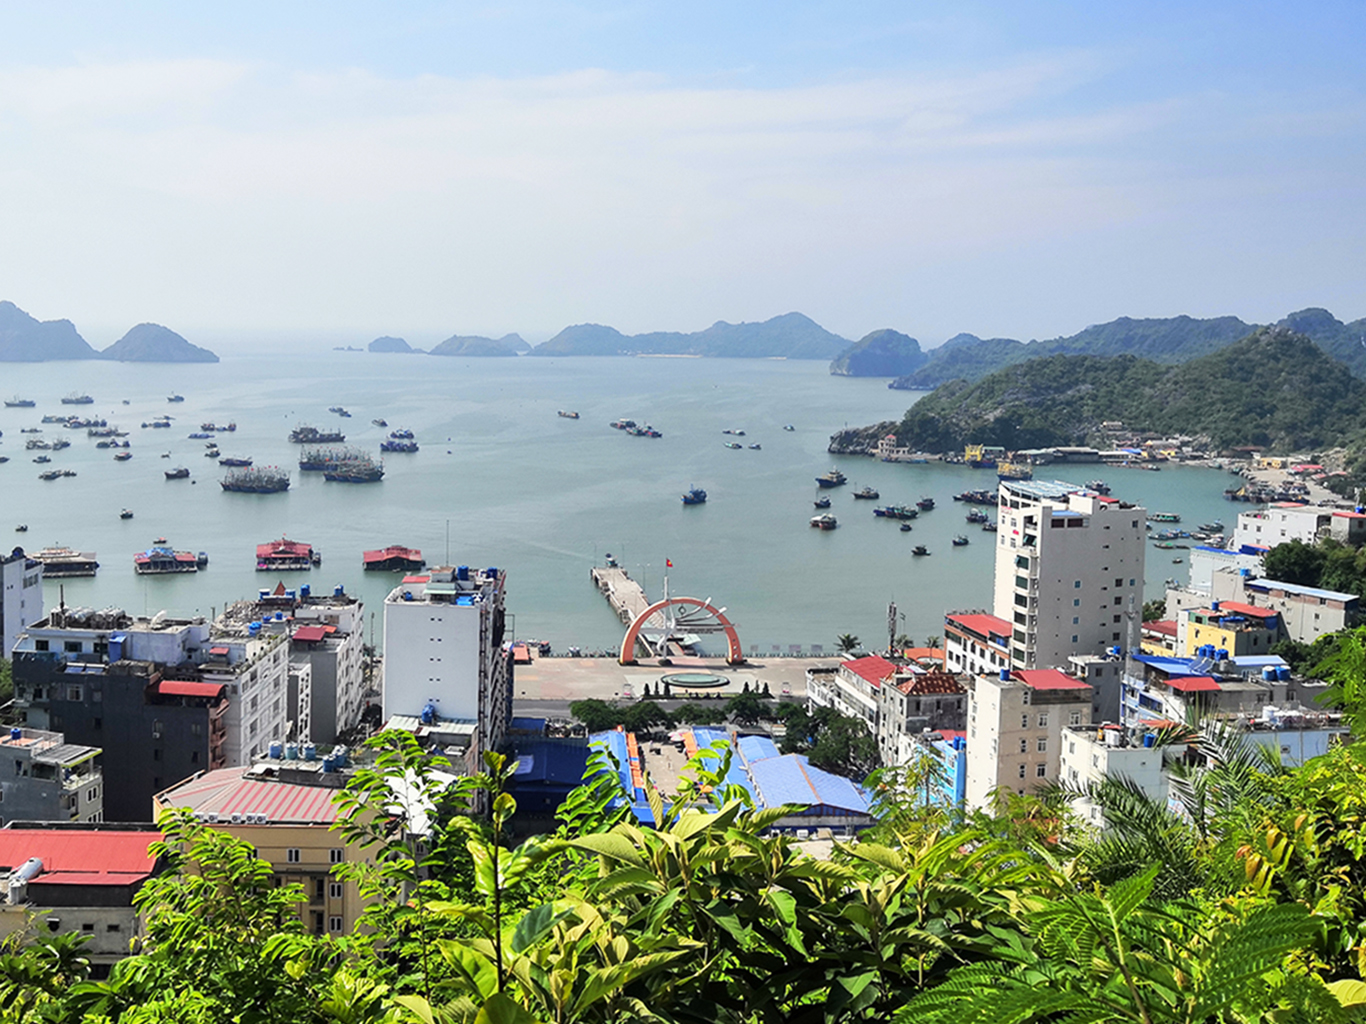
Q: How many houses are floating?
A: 4